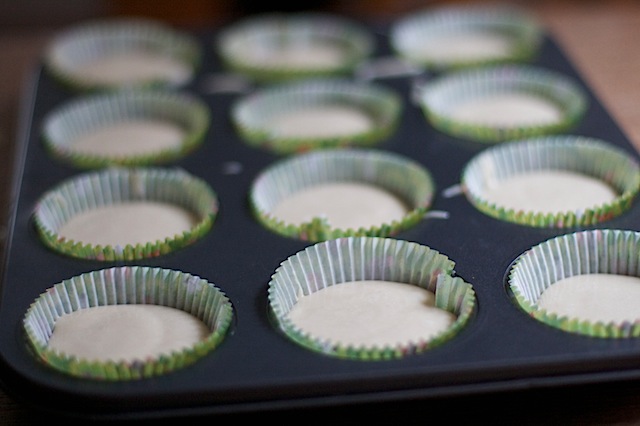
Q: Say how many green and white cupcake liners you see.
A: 12